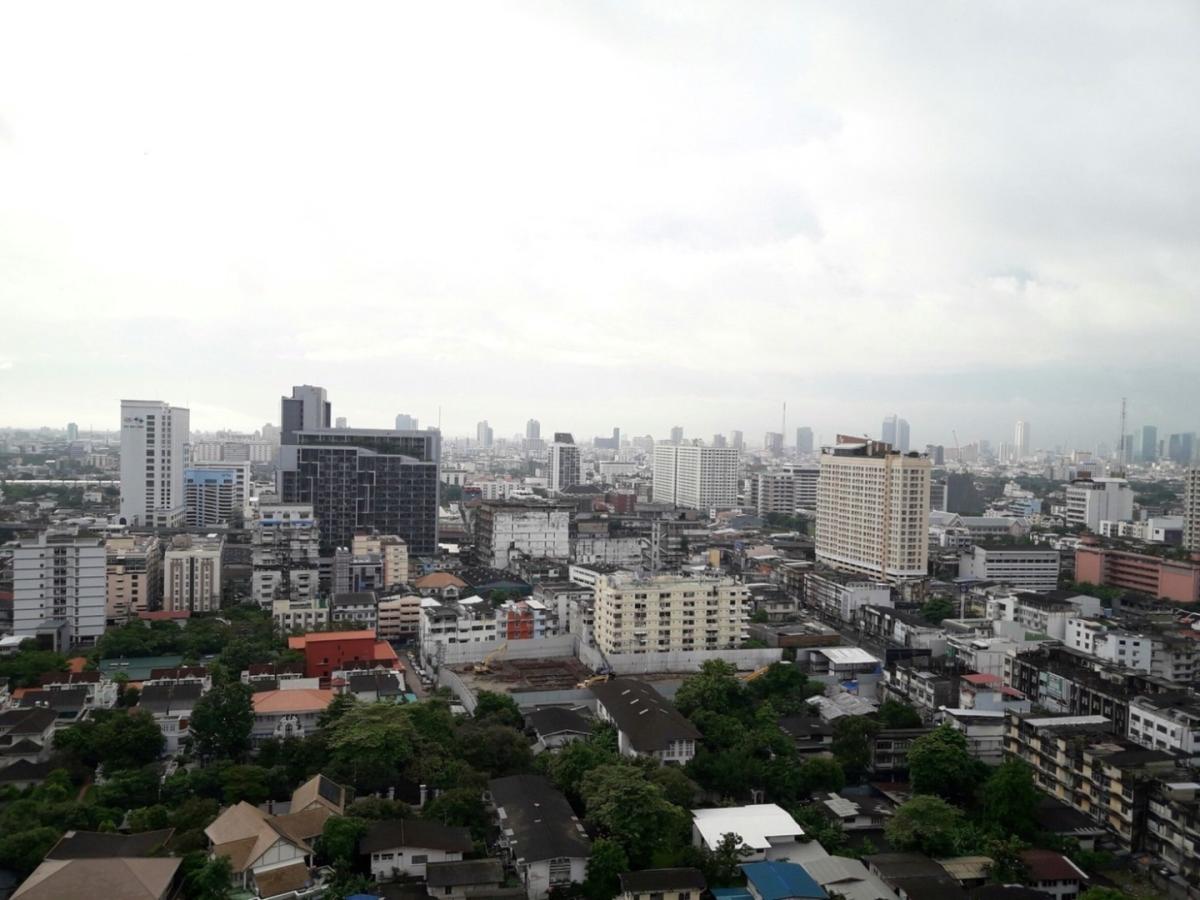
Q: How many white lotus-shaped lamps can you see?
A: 0